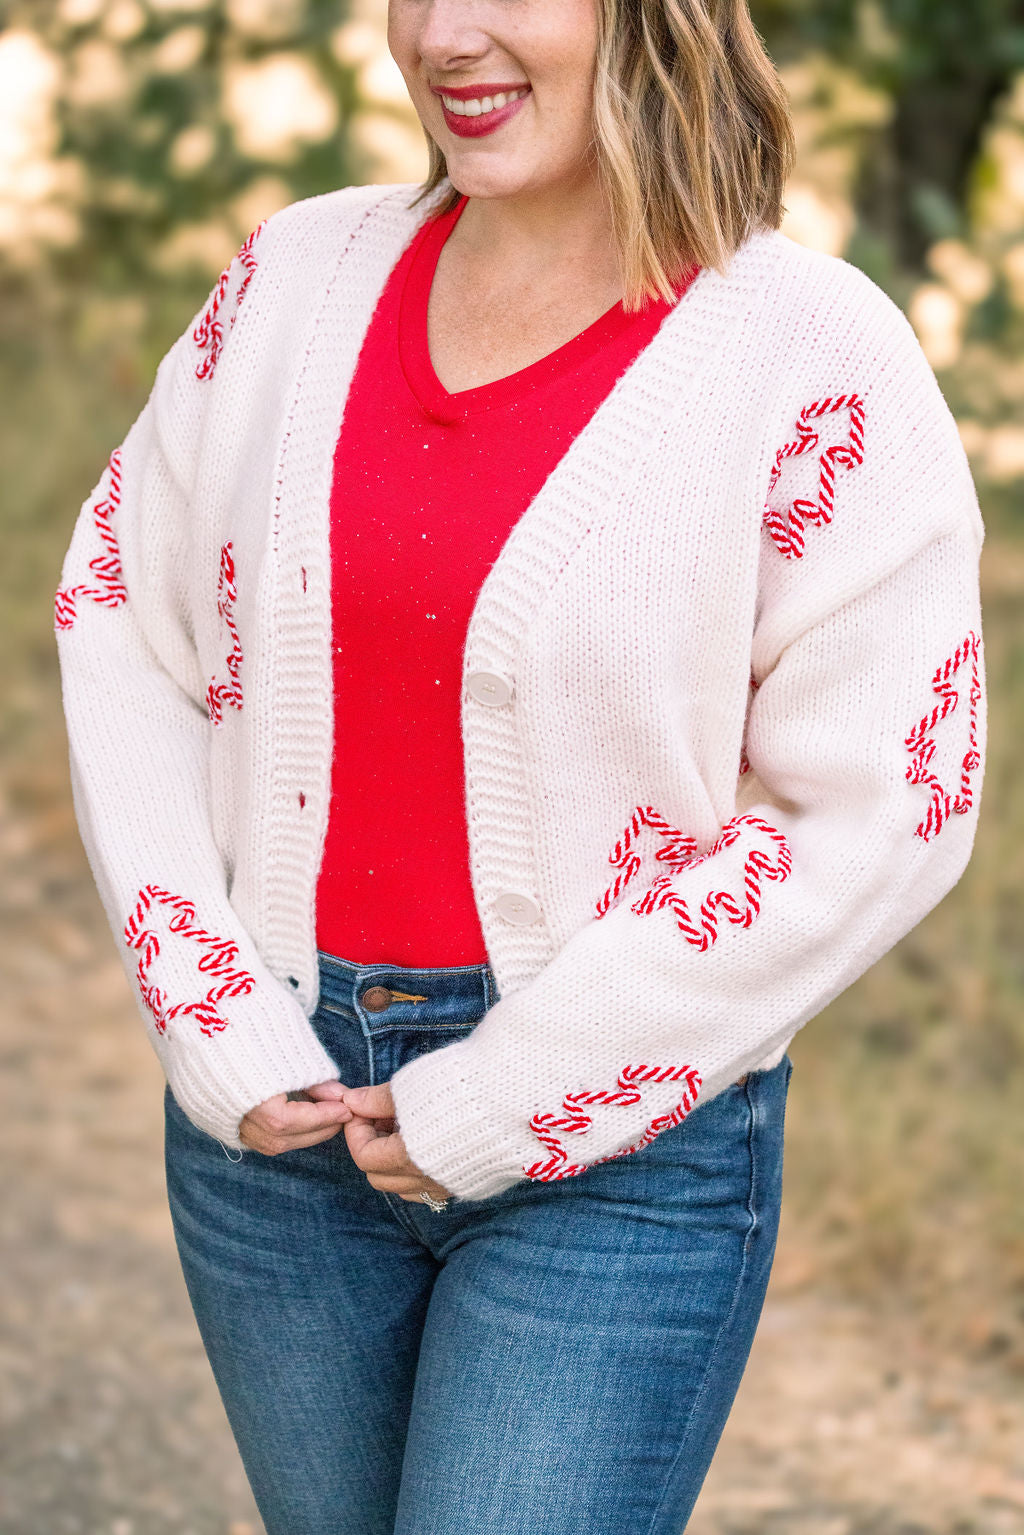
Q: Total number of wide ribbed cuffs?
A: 2